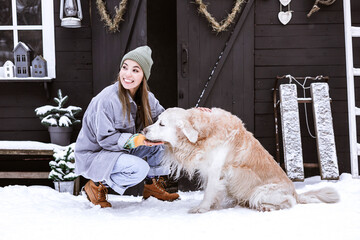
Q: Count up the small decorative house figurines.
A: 3